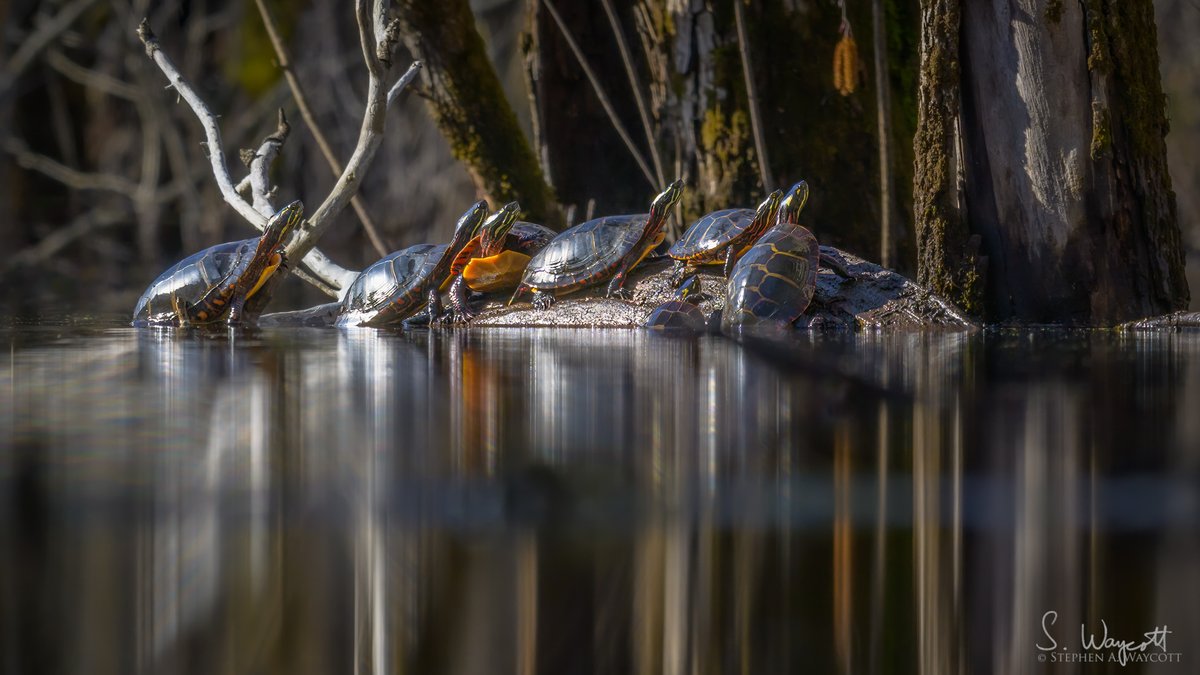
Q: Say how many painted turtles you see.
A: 7